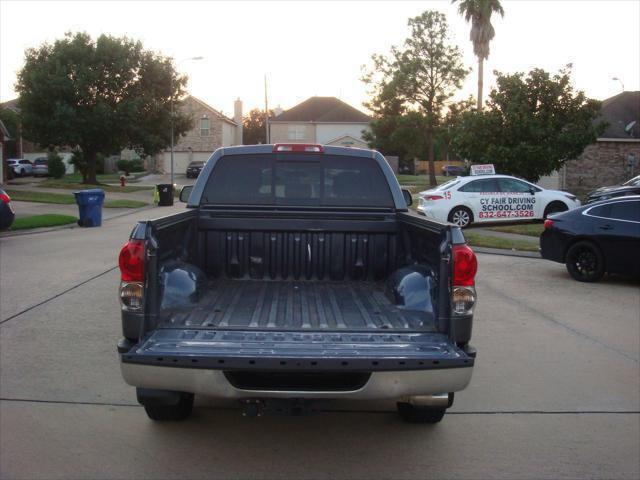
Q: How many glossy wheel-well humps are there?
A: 2